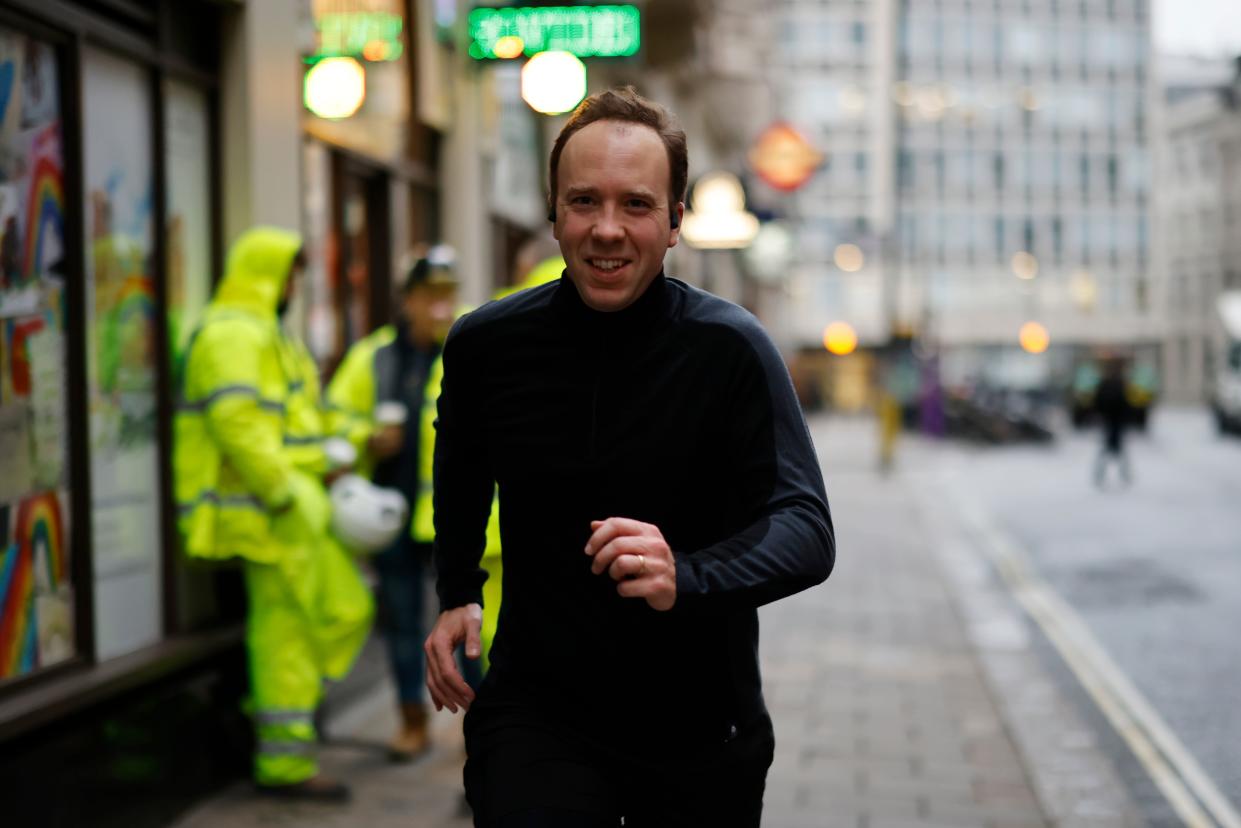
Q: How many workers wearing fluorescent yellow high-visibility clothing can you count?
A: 3